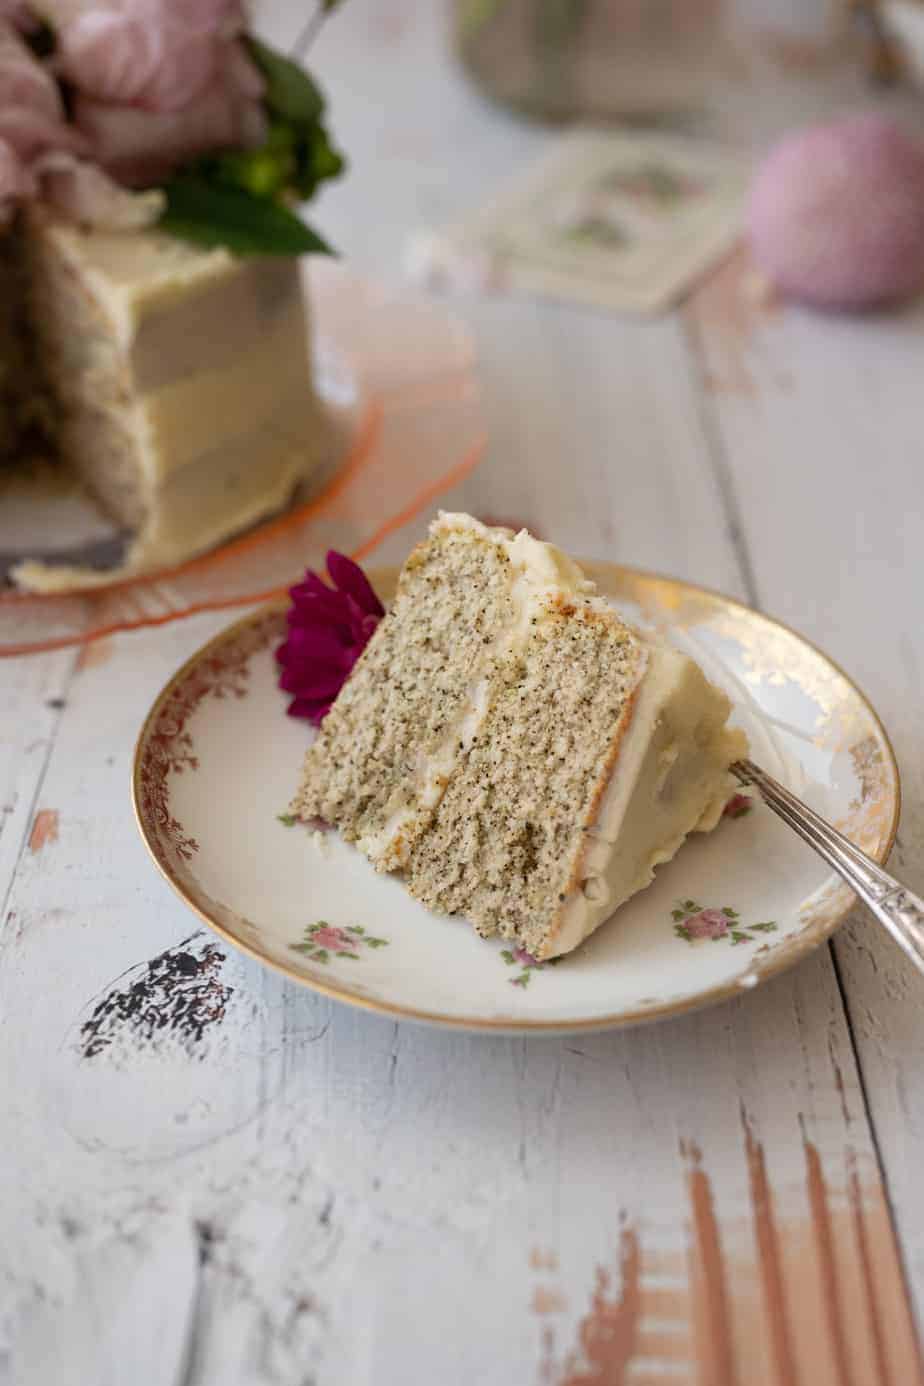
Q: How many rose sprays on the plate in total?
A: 5